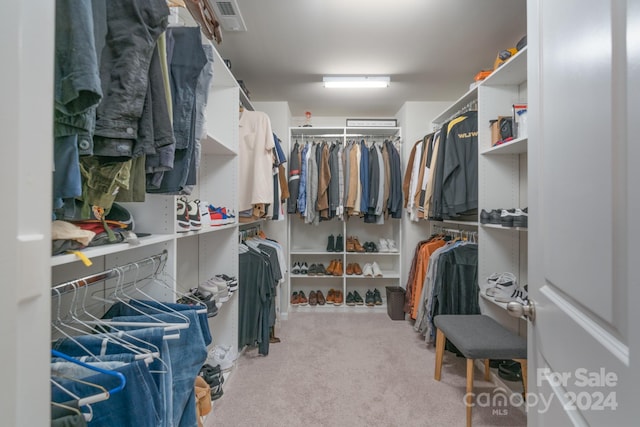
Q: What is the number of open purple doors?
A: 0